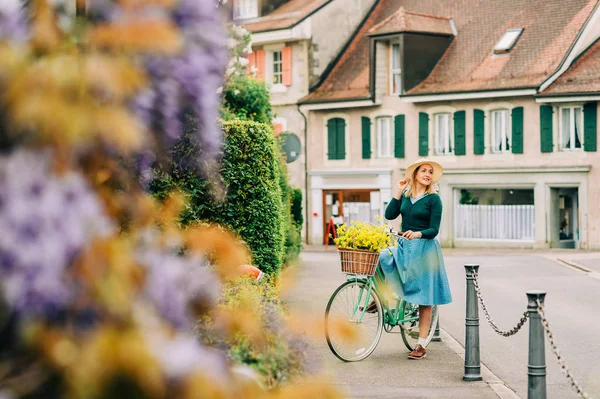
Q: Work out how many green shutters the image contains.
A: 10